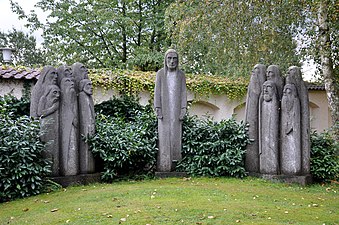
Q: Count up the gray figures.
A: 12